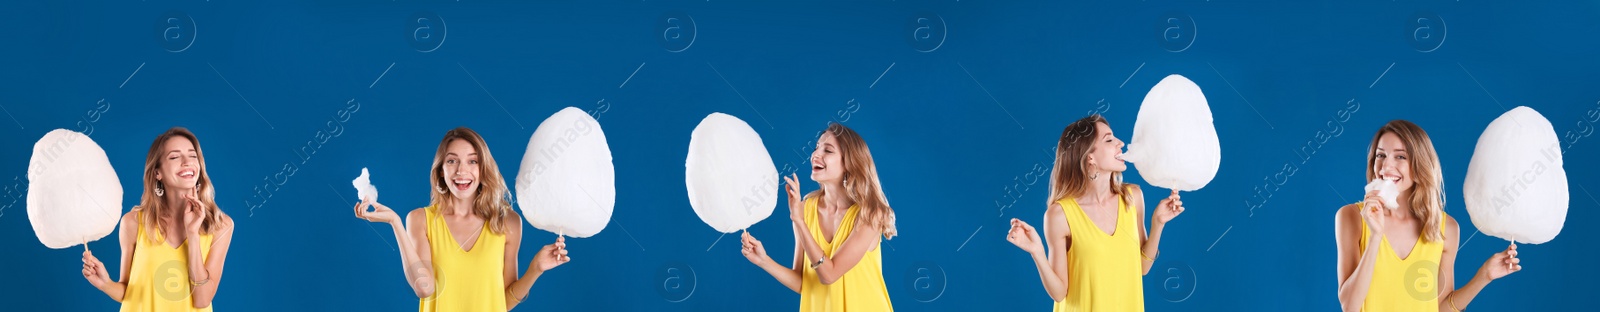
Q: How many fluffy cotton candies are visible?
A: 5